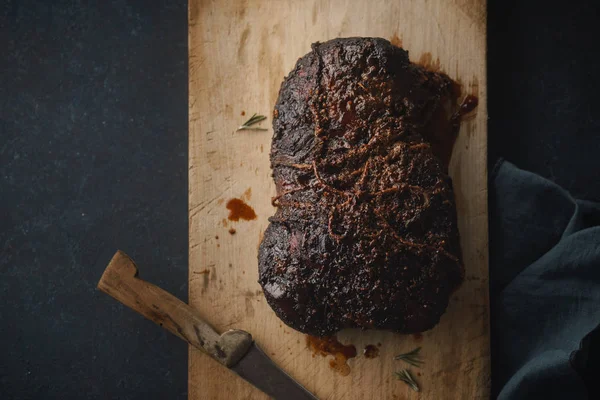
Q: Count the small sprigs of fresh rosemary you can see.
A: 3